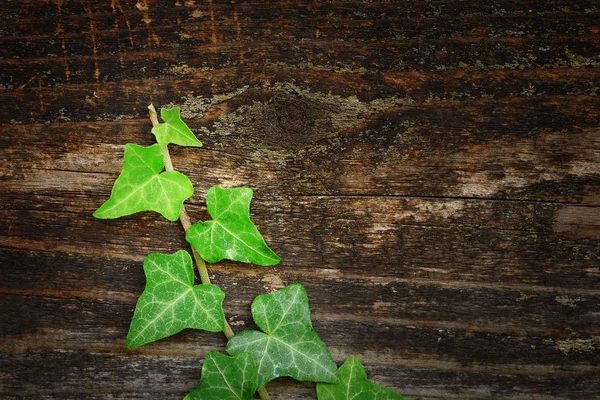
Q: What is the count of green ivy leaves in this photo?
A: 7